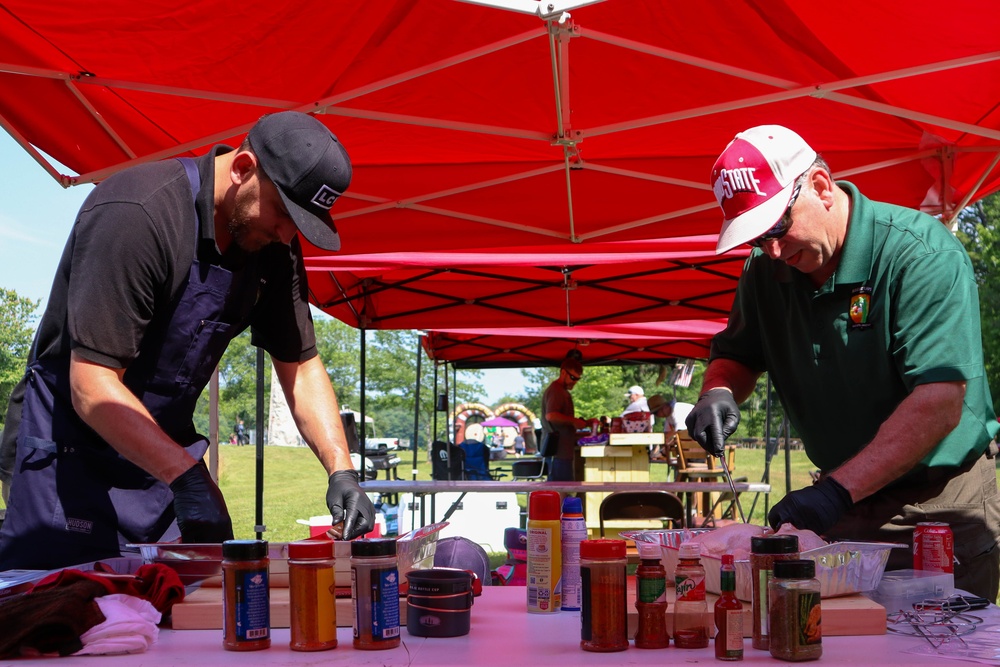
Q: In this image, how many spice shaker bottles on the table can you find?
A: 8